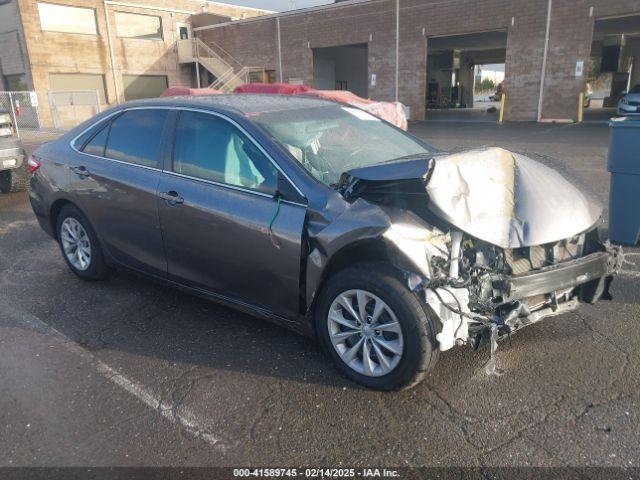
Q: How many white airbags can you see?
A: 1